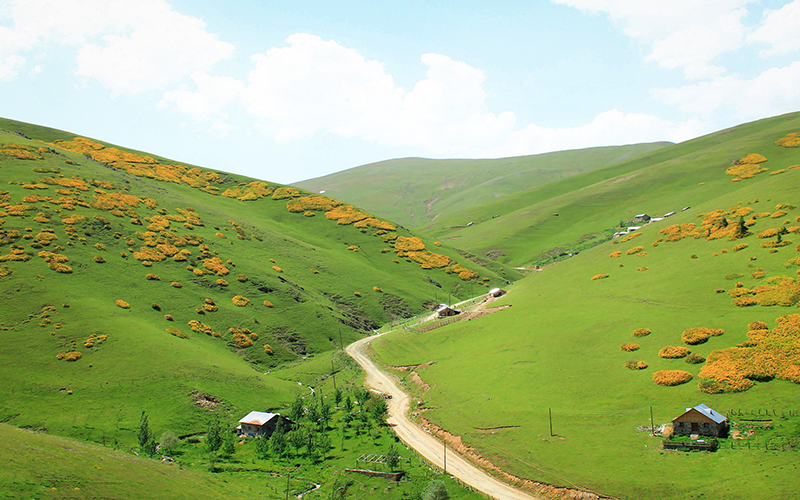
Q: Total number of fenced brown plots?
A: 1